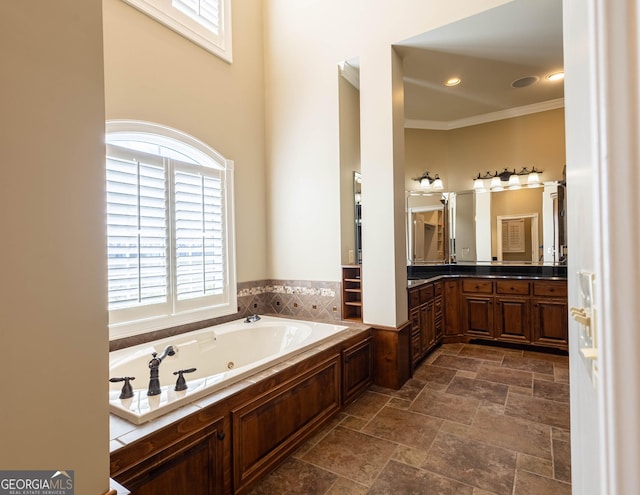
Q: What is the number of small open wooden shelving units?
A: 1